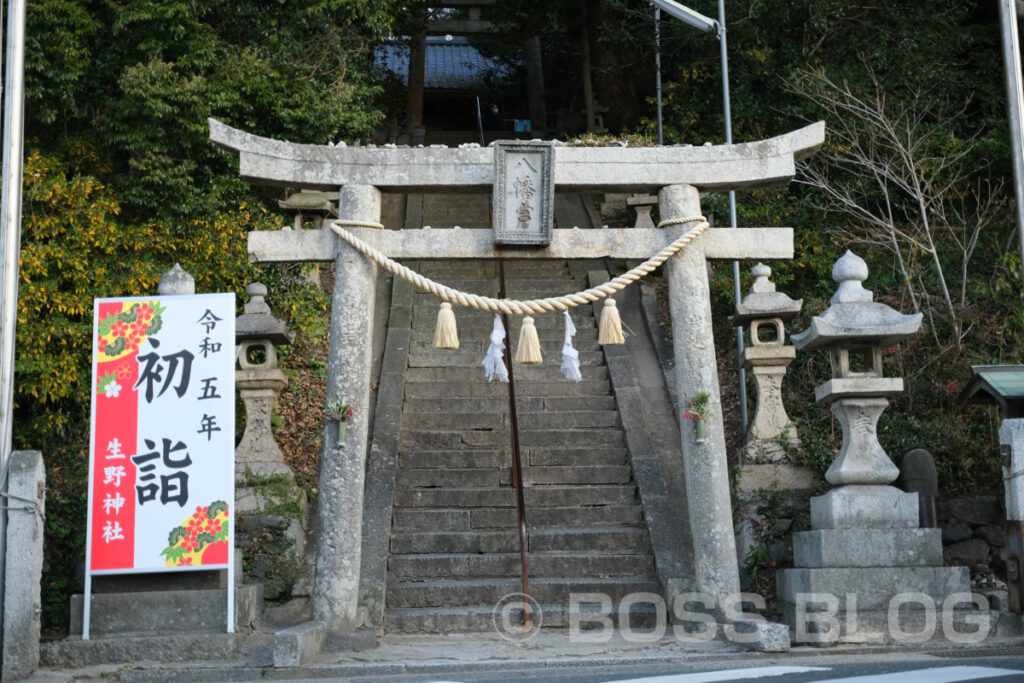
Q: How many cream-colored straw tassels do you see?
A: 3